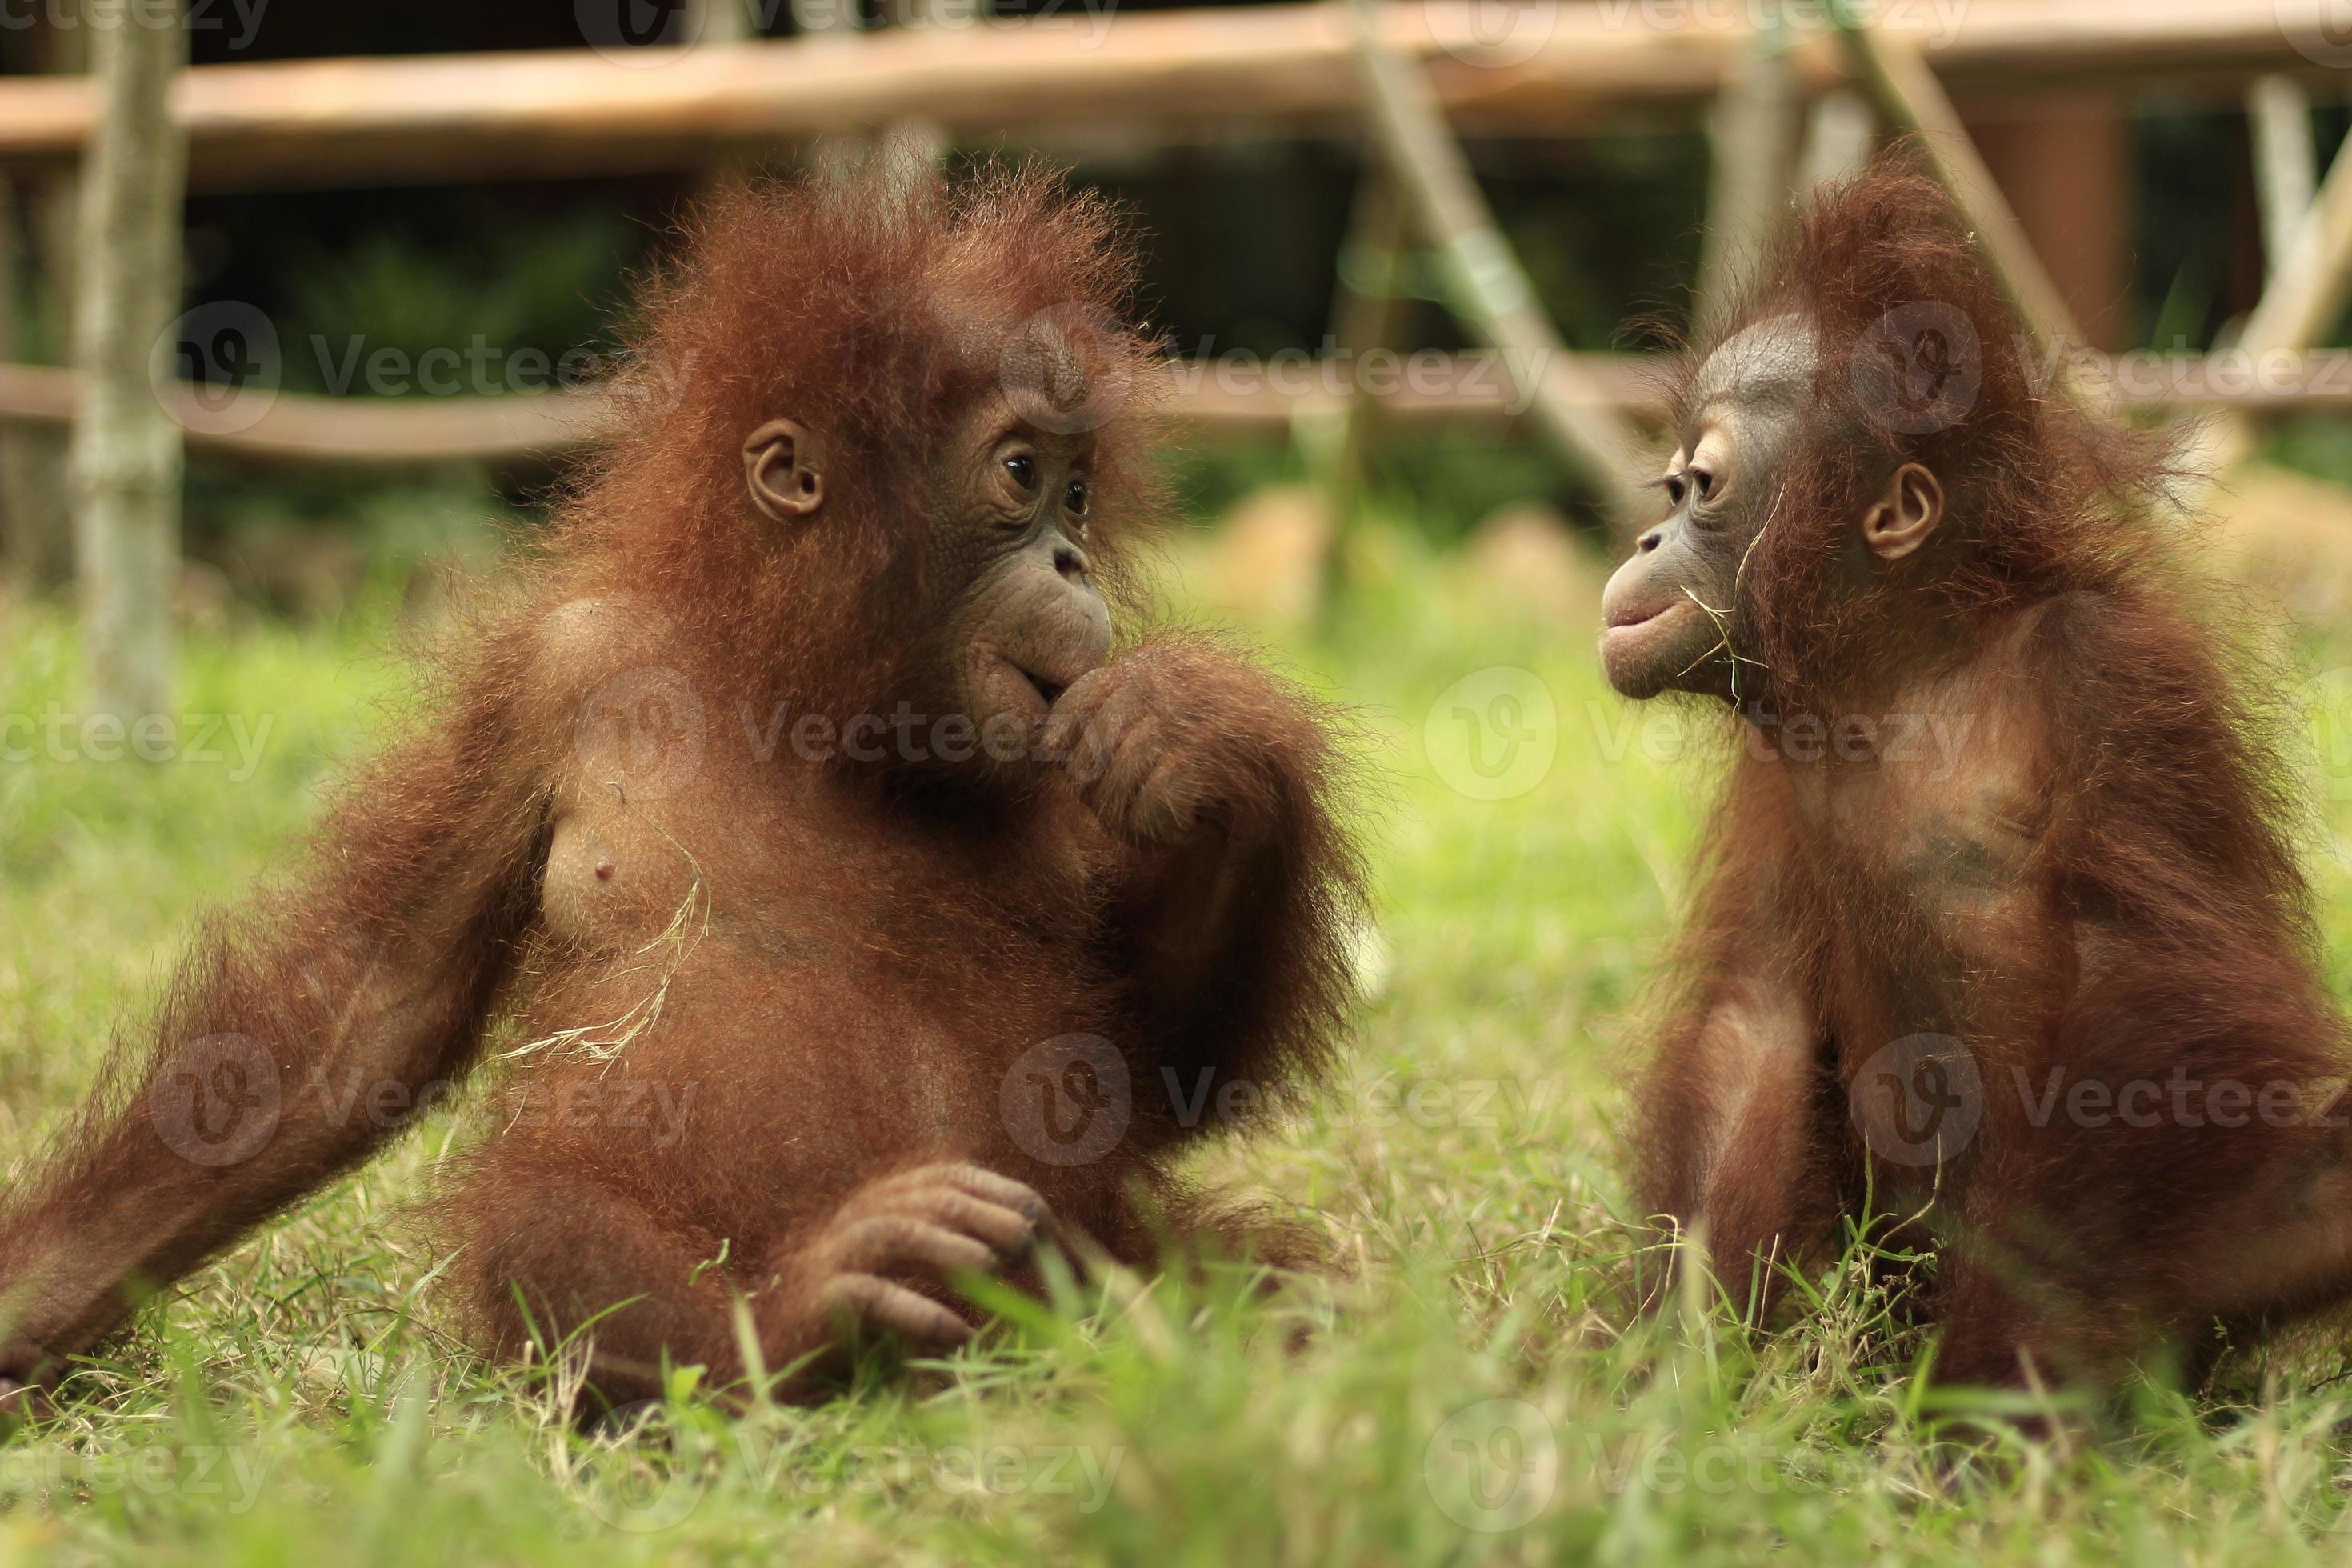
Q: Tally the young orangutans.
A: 2